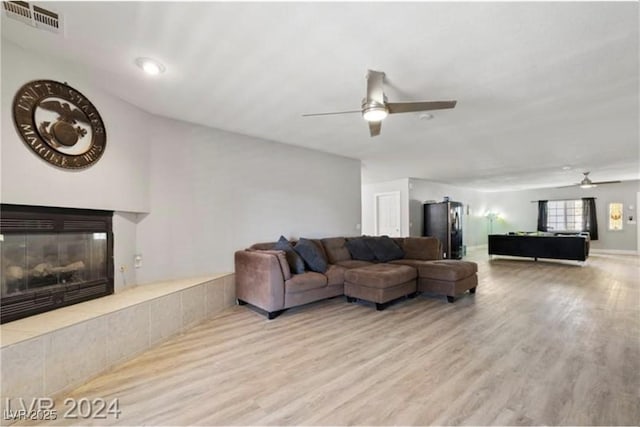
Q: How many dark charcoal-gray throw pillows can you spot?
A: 4